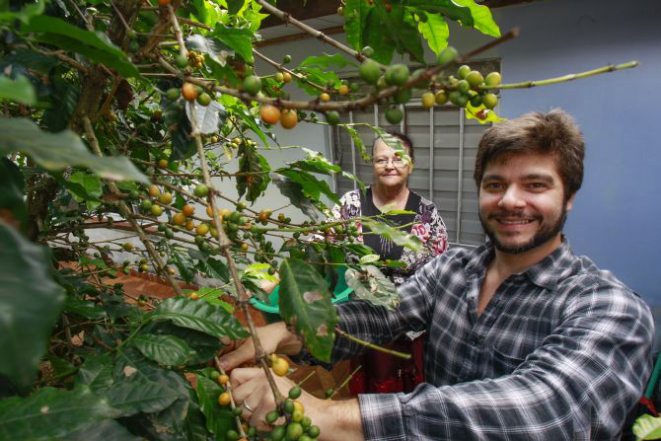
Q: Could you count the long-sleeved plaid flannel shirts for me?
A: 1